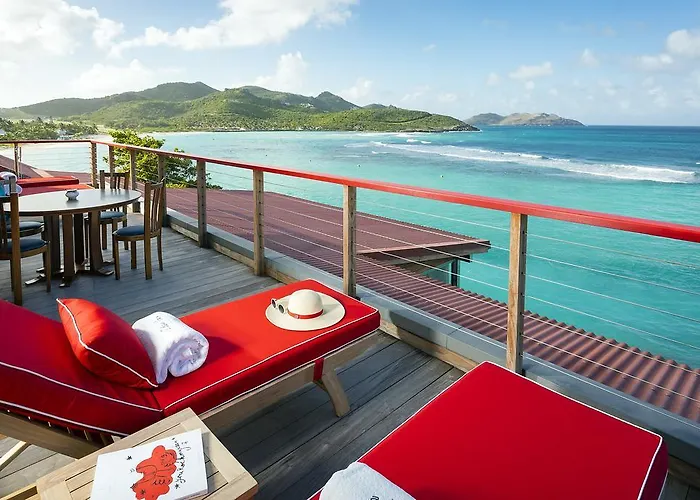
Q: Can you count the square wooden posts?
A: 9